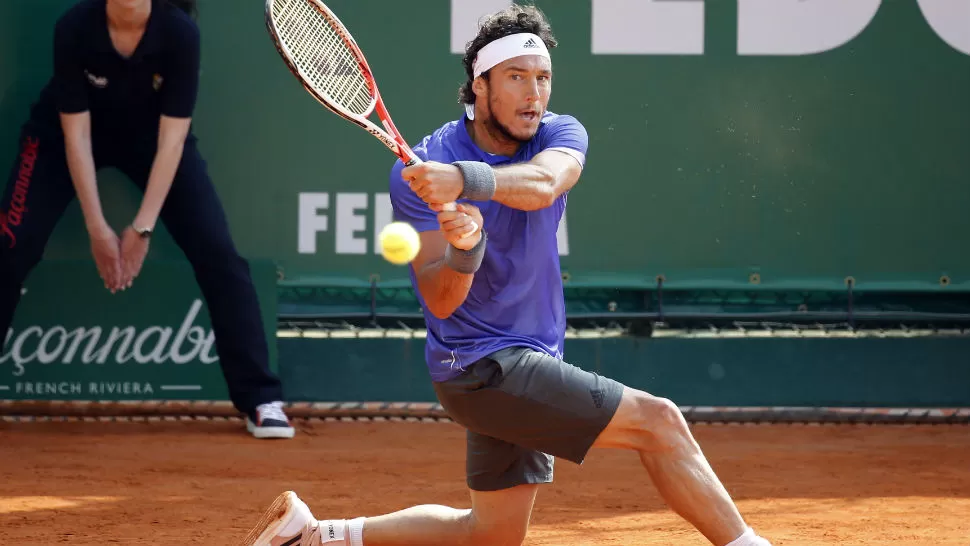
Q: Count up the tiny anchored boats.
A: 0